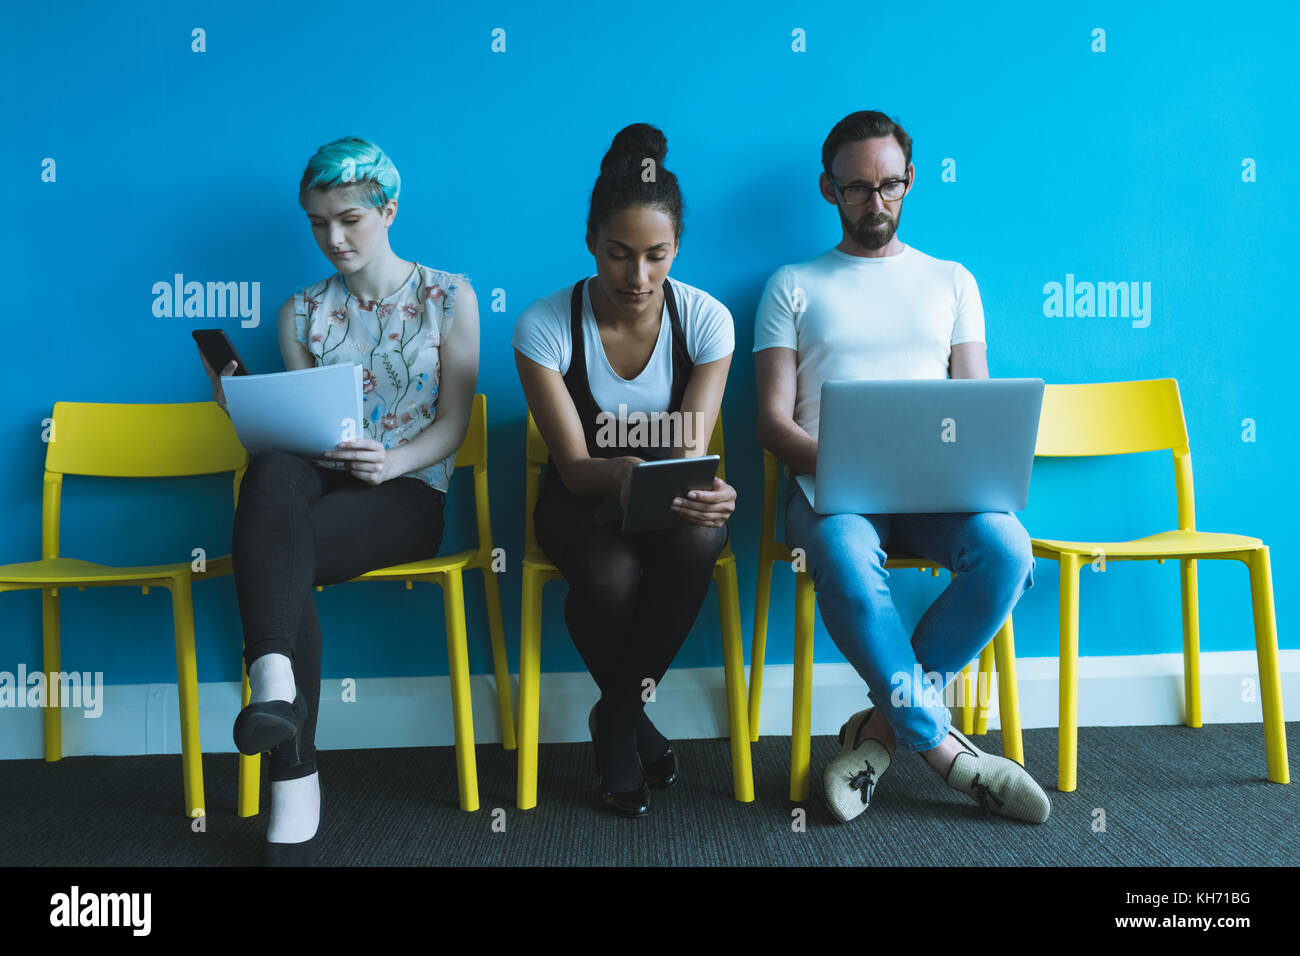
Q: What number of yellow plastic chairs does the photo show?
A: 5